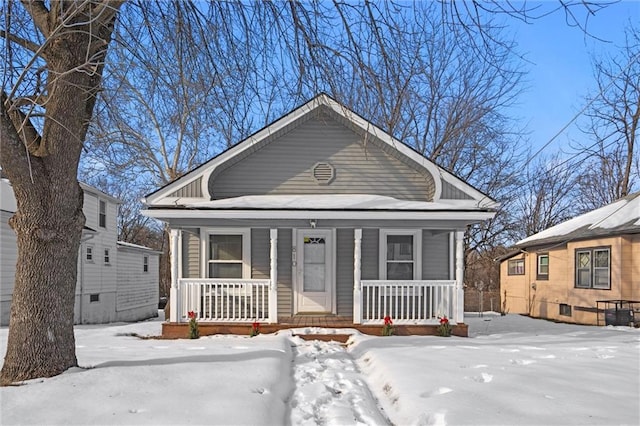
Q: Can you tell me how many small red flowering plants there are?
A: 4